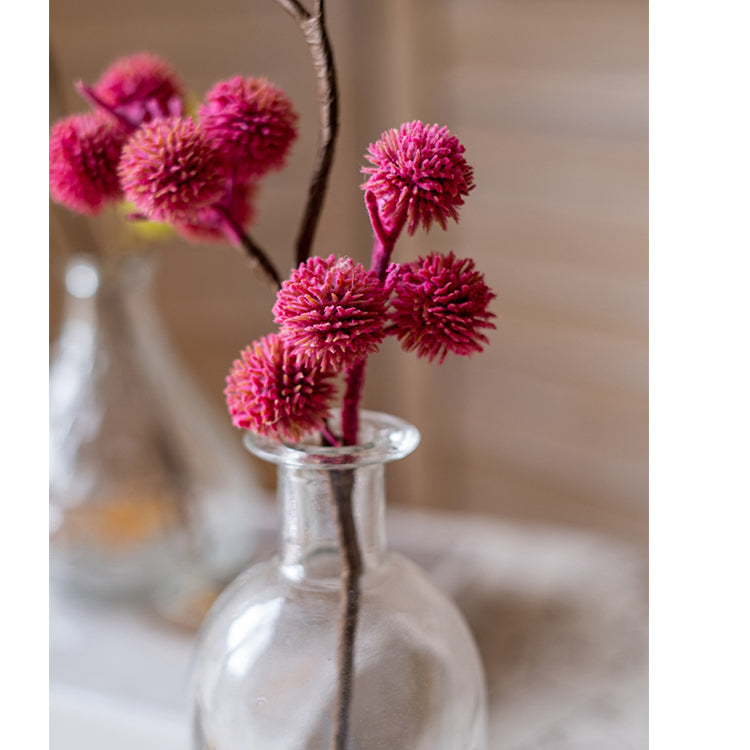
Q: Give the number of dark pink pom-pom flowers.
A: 9